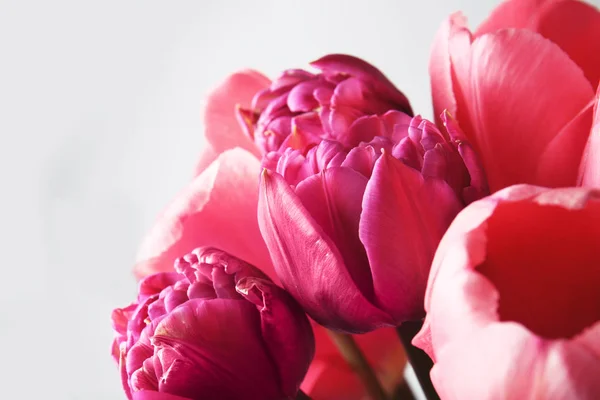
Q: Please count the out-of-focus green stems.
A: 2